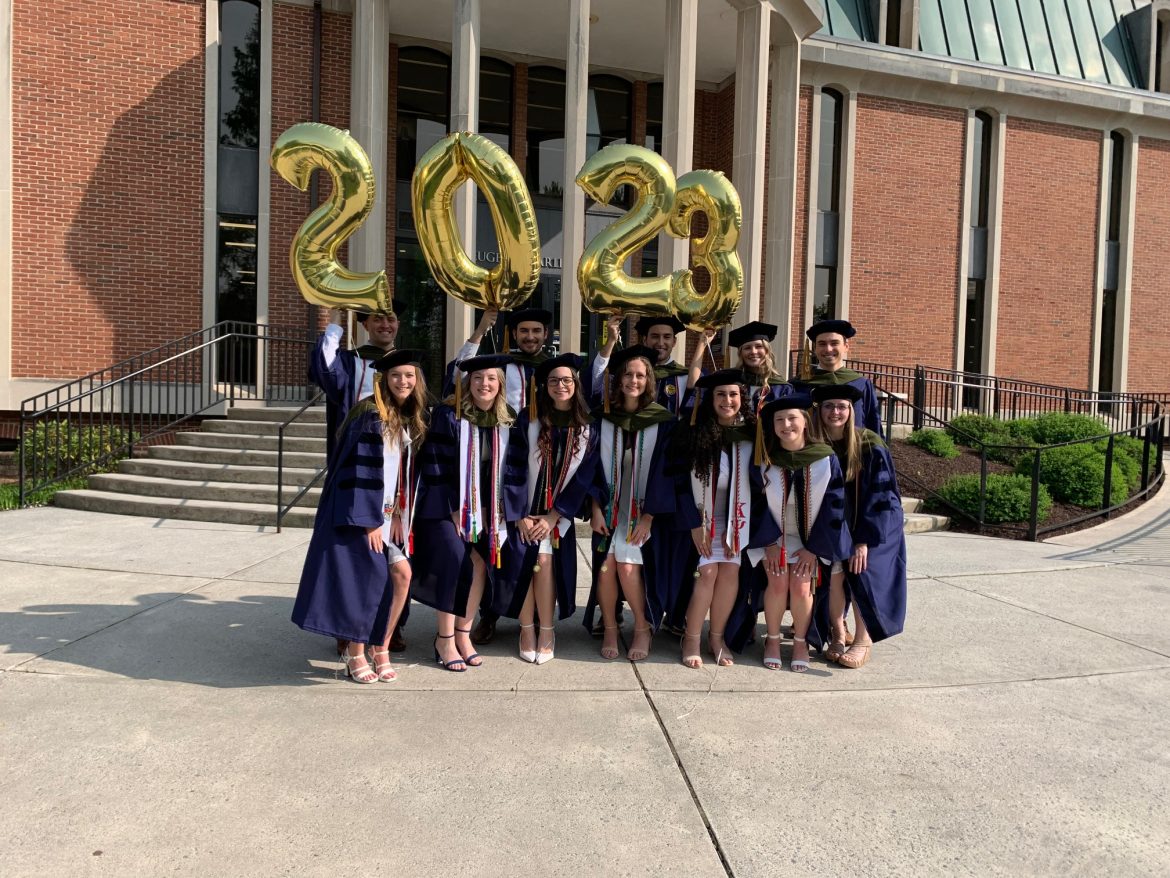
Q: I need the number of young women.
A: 8